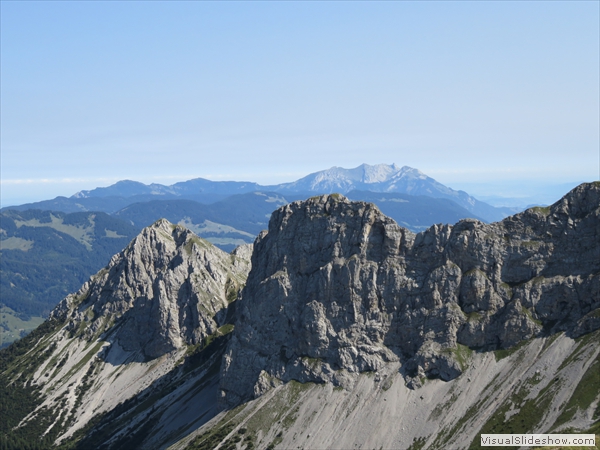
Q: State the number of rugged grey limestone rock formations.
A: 2